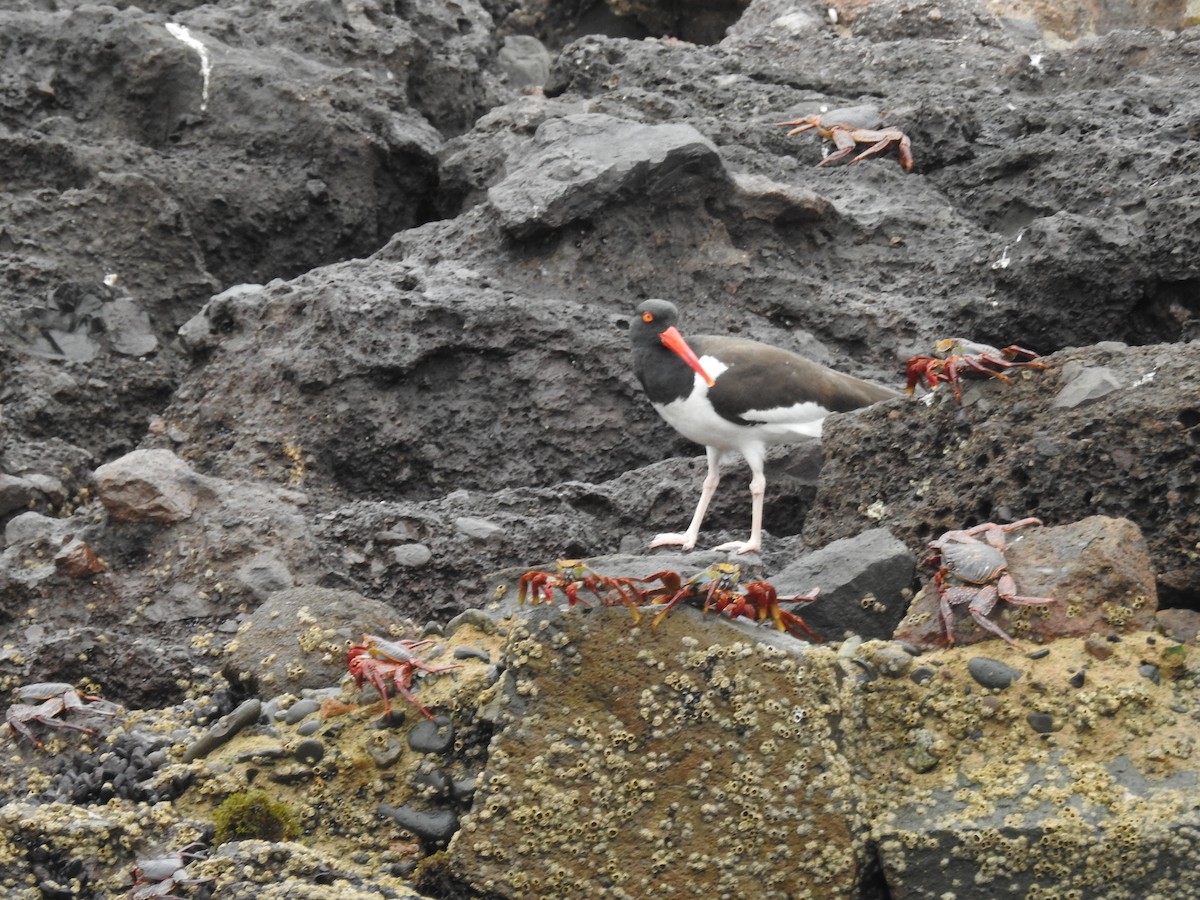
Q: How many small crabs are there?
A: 8